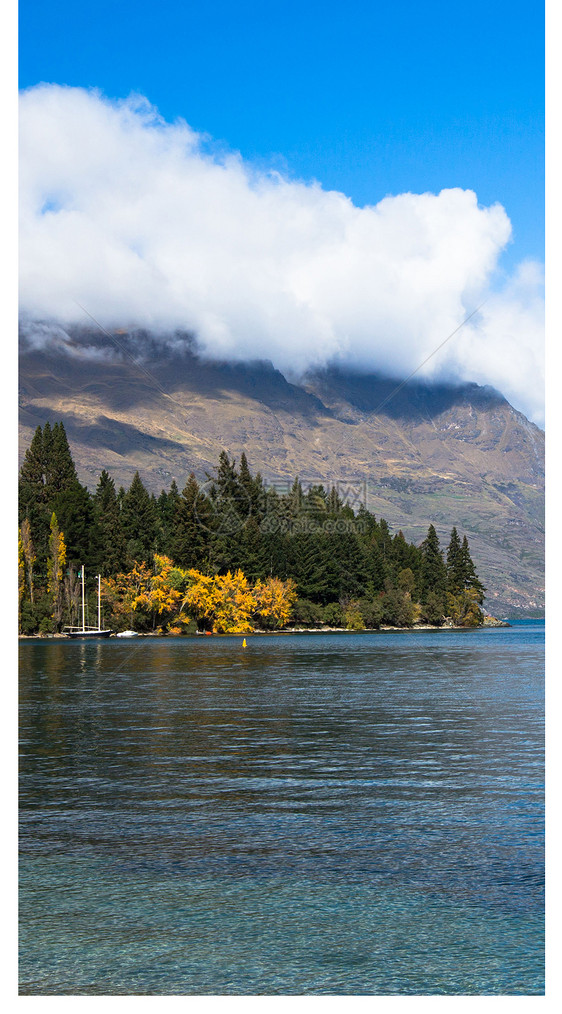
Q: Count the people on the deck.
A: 0